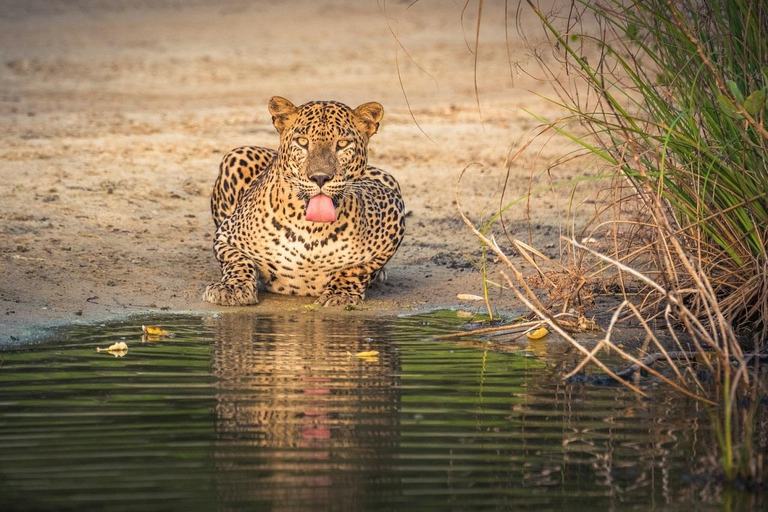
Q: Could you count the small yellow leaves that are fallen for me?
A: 4